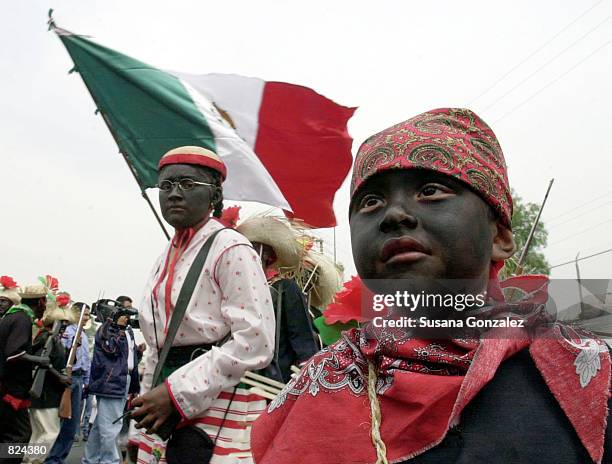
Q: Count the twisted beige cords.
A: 1